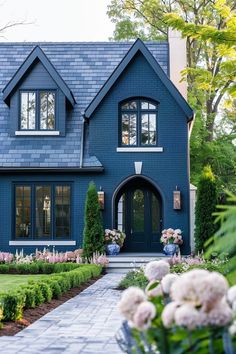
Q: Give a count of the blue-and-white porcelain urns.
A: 2